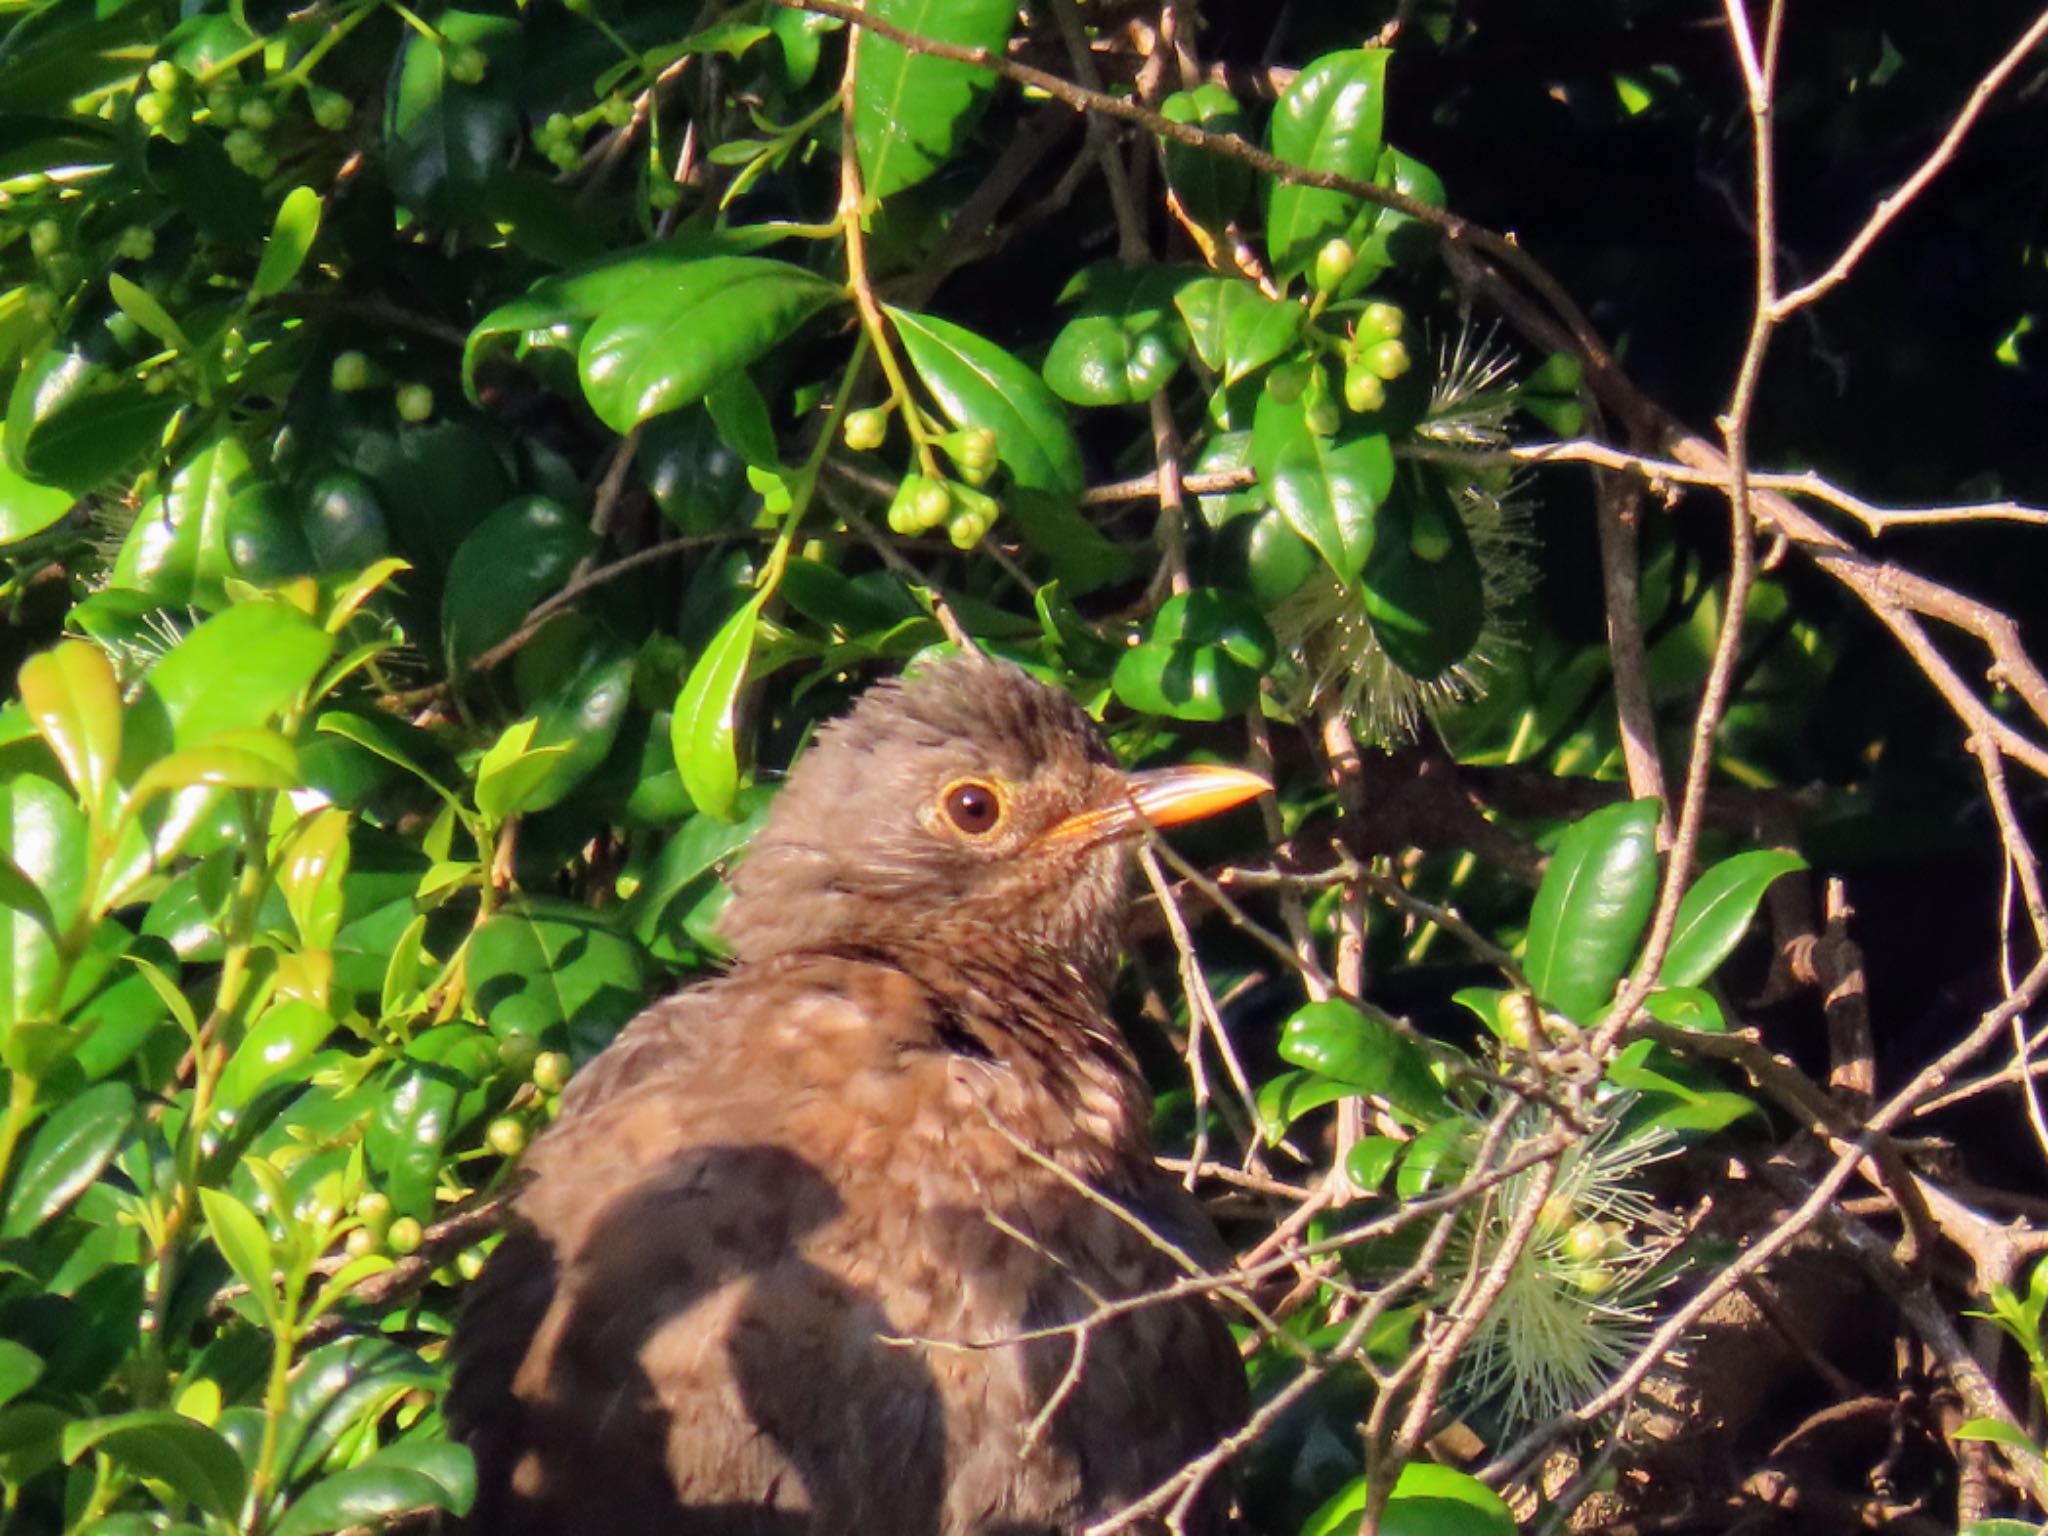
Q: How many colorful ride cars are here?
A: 0